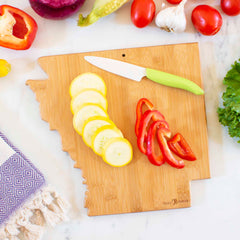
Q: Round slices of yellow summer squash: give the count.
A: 6